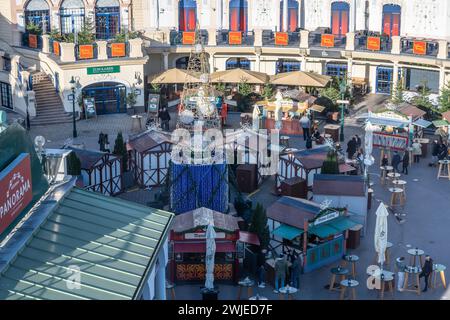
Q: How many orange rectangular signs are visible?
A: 10